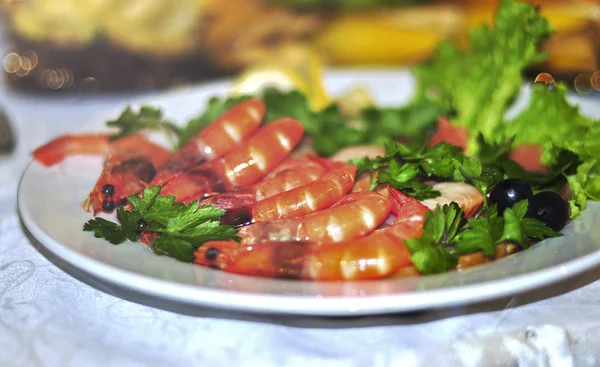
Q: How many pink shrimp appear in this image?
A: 7